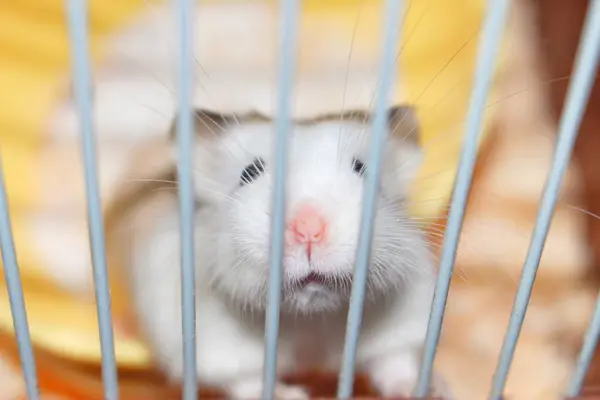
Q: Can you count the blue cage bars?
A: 8